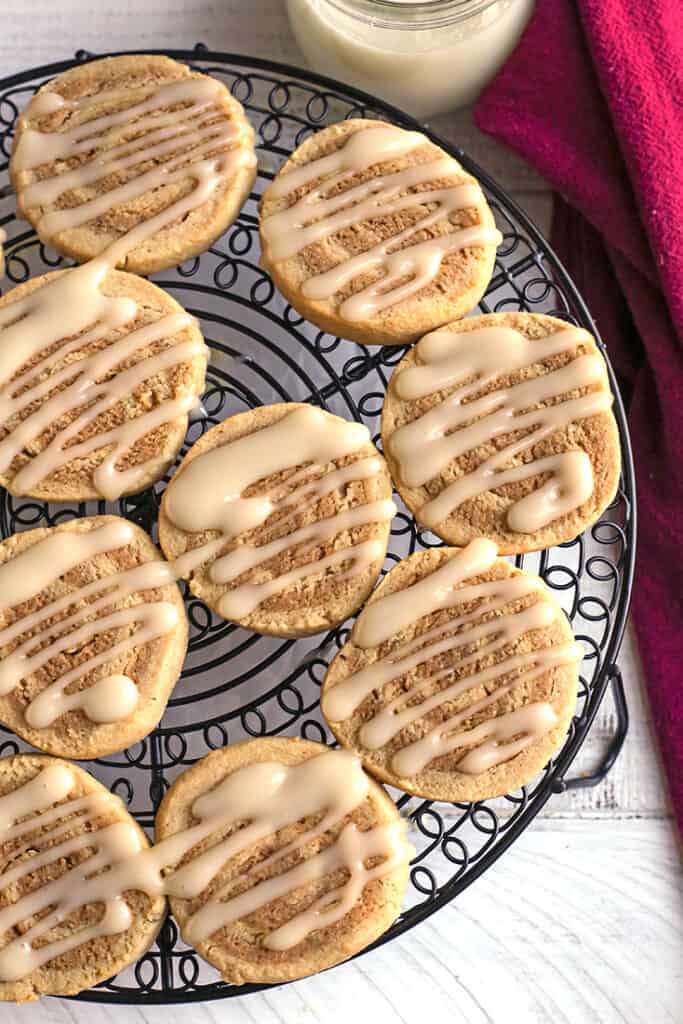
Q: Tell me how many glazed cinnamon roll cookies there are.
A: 9